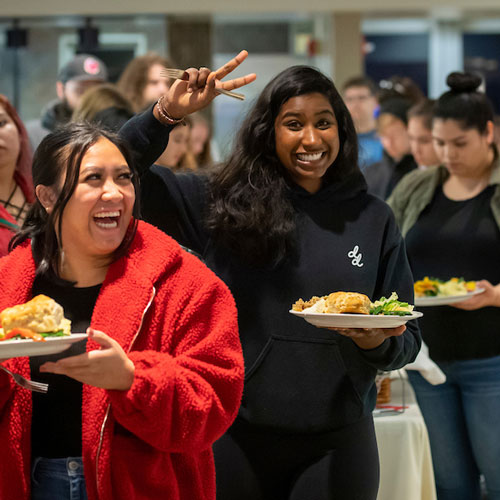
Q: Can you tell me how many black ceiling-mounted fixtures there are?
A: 2